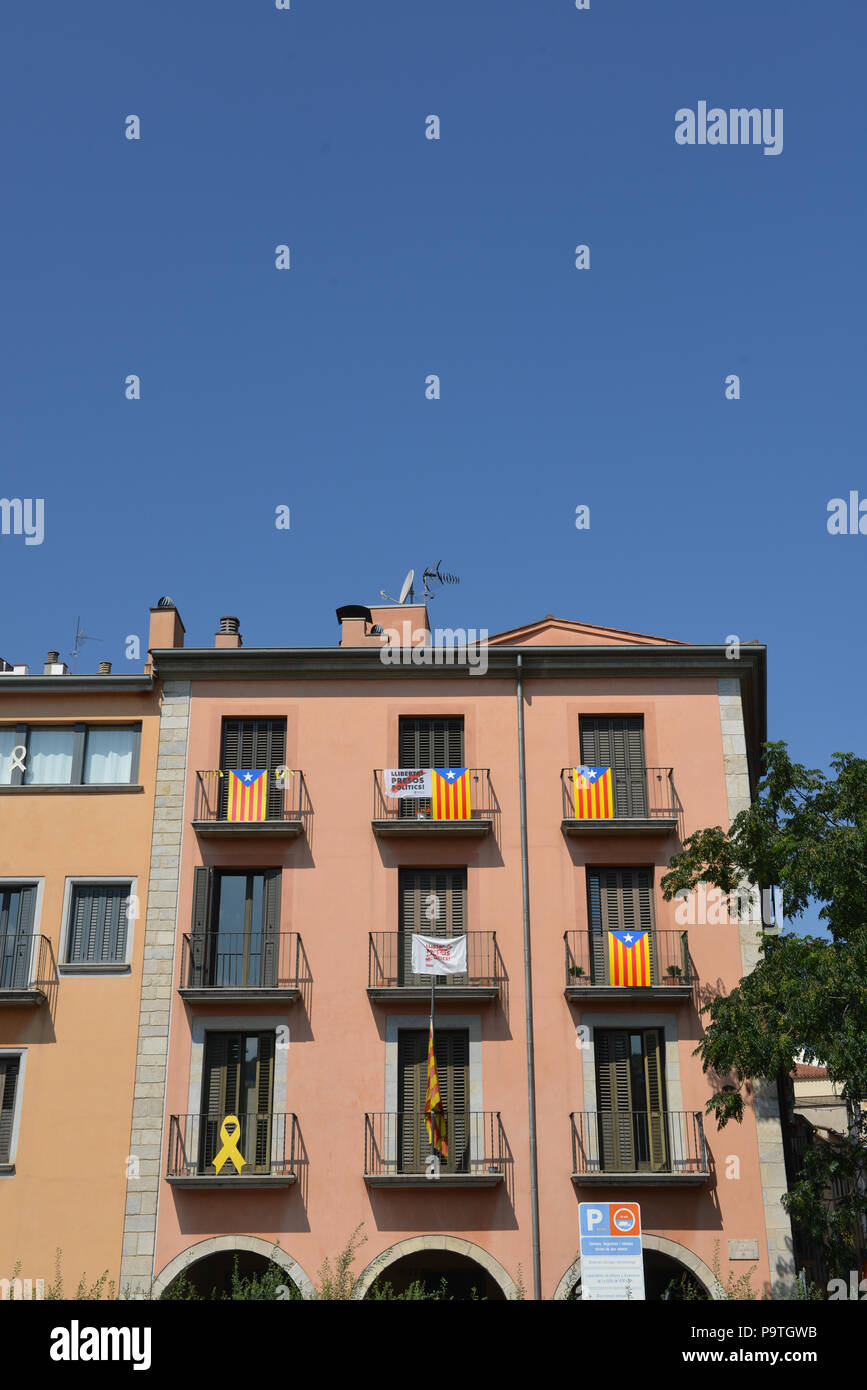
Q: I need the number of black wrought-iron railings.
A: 10